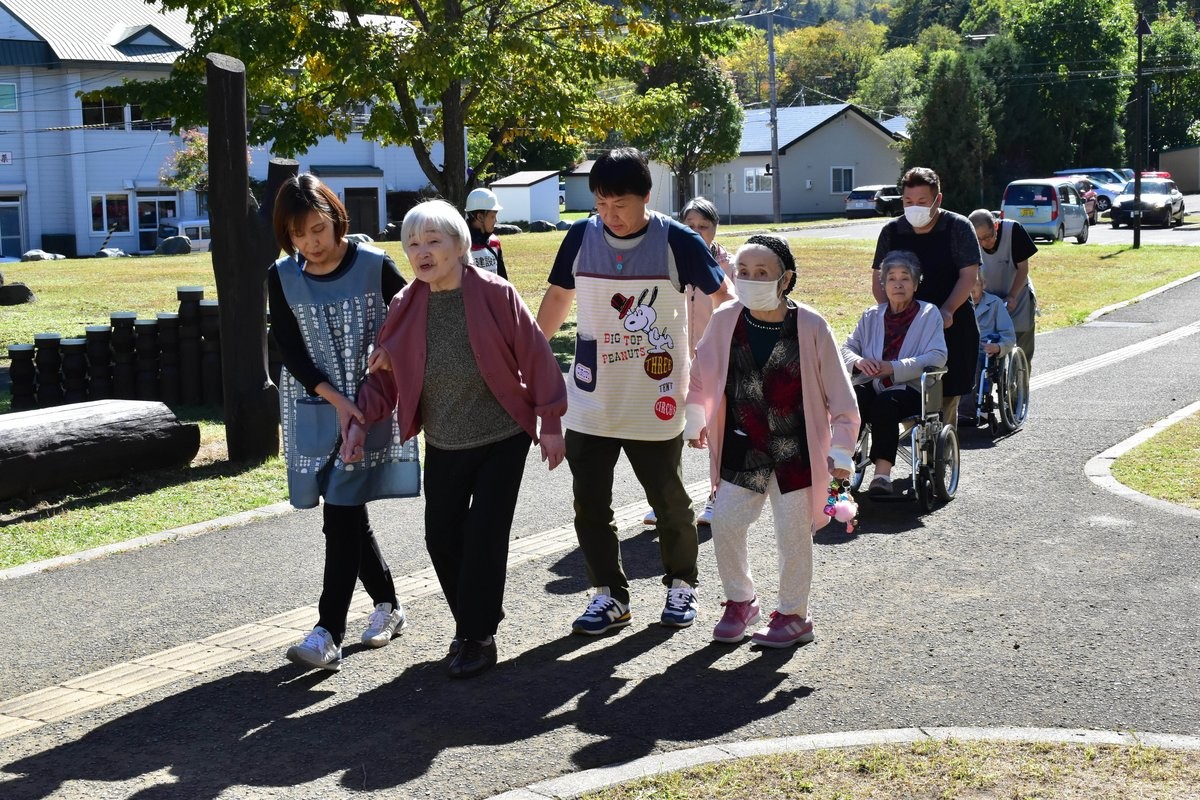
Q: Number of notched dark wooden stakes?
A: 9